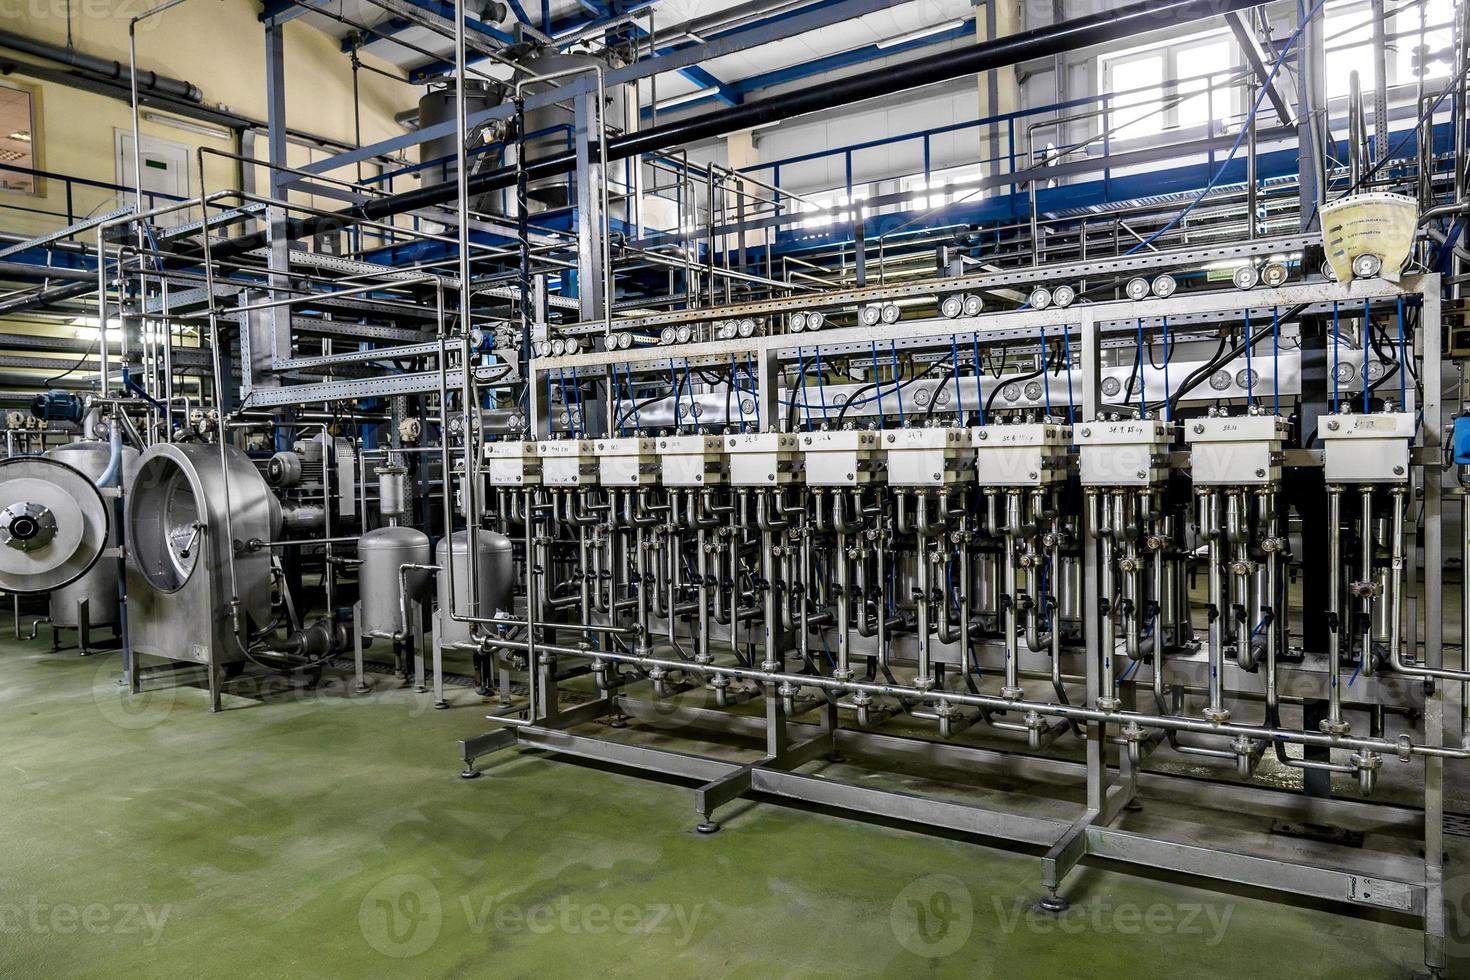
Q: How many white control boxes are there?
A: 11